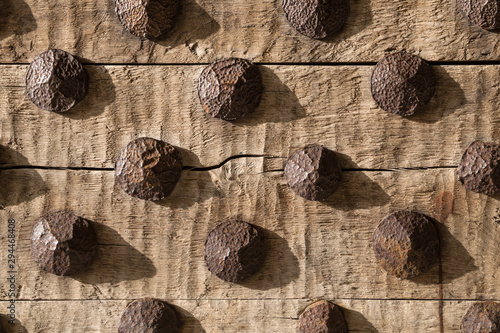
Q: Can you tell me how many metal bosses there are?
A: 15